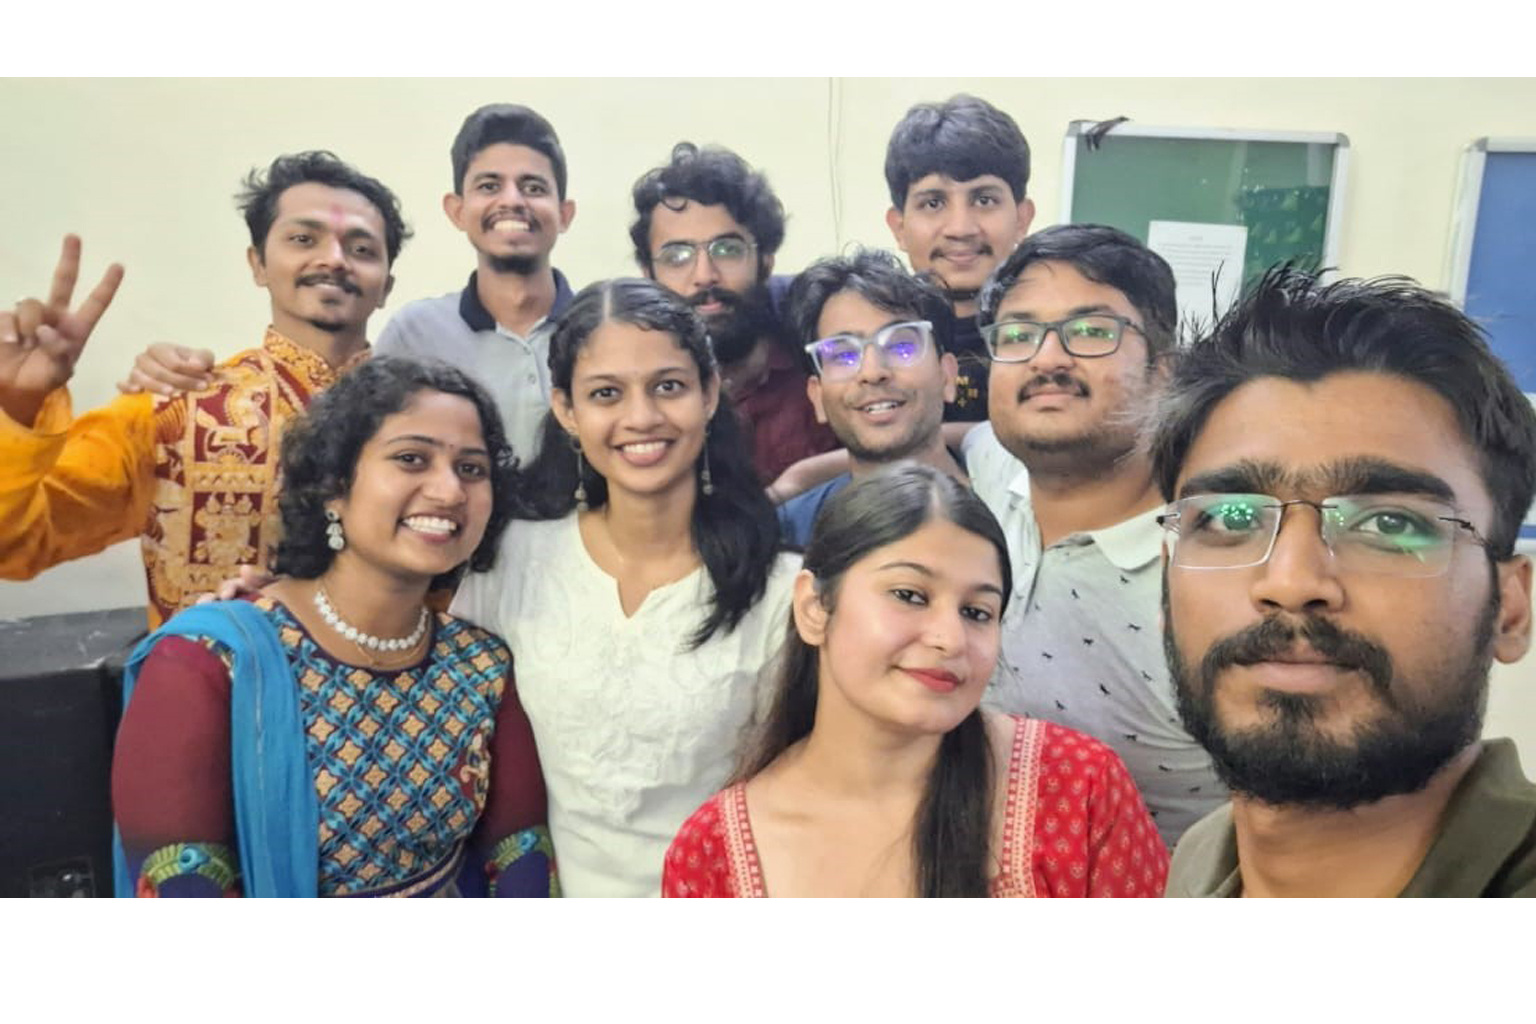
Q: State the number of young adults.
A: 10